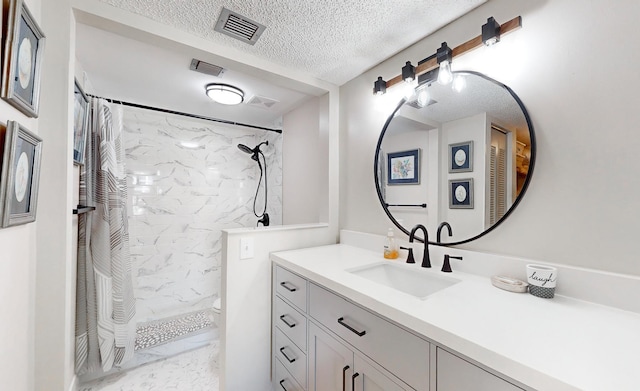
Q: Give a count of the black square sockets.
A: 4